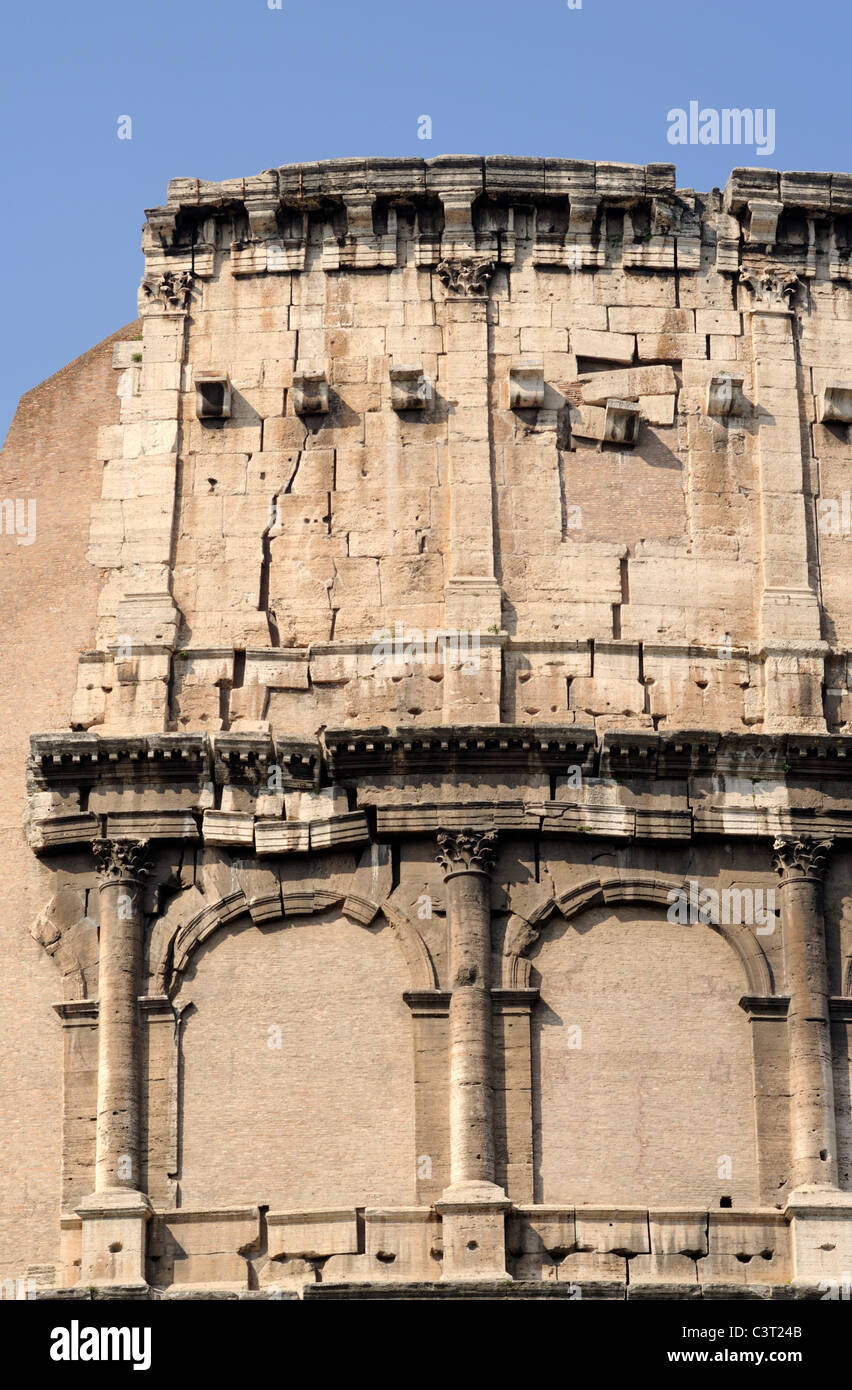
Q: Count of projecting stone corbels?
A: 7